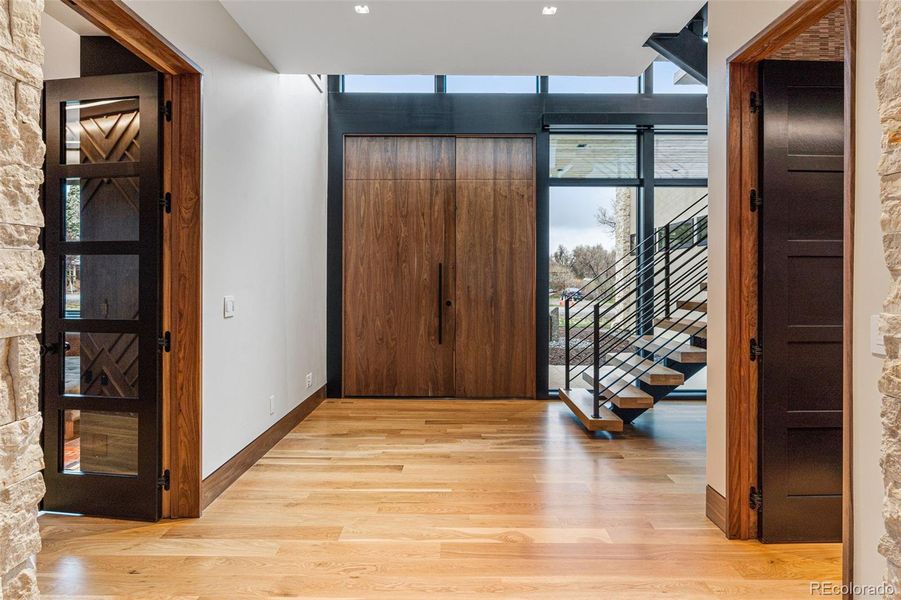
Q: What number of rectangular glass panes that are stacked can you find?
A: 5